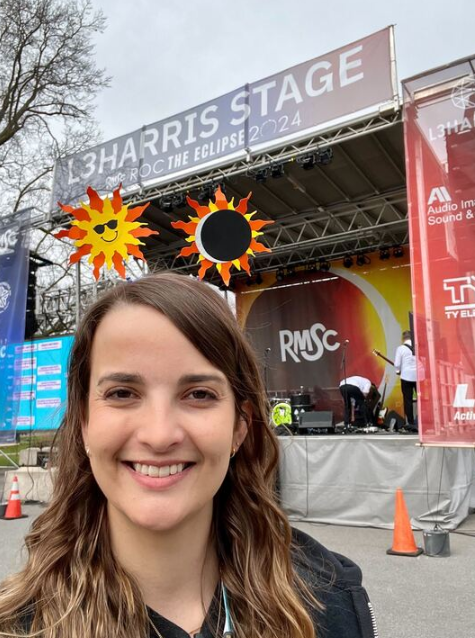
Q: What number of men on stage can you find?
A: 2